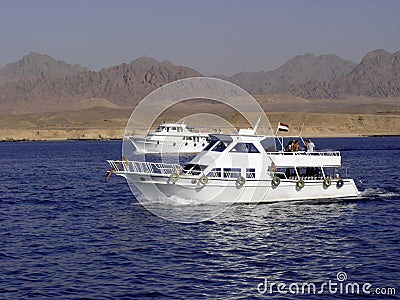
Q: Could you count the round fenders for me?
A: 7